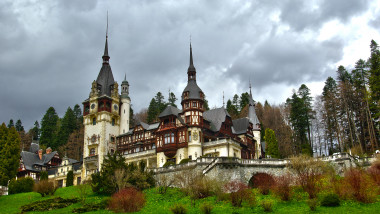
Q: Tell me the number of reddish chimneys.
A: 2